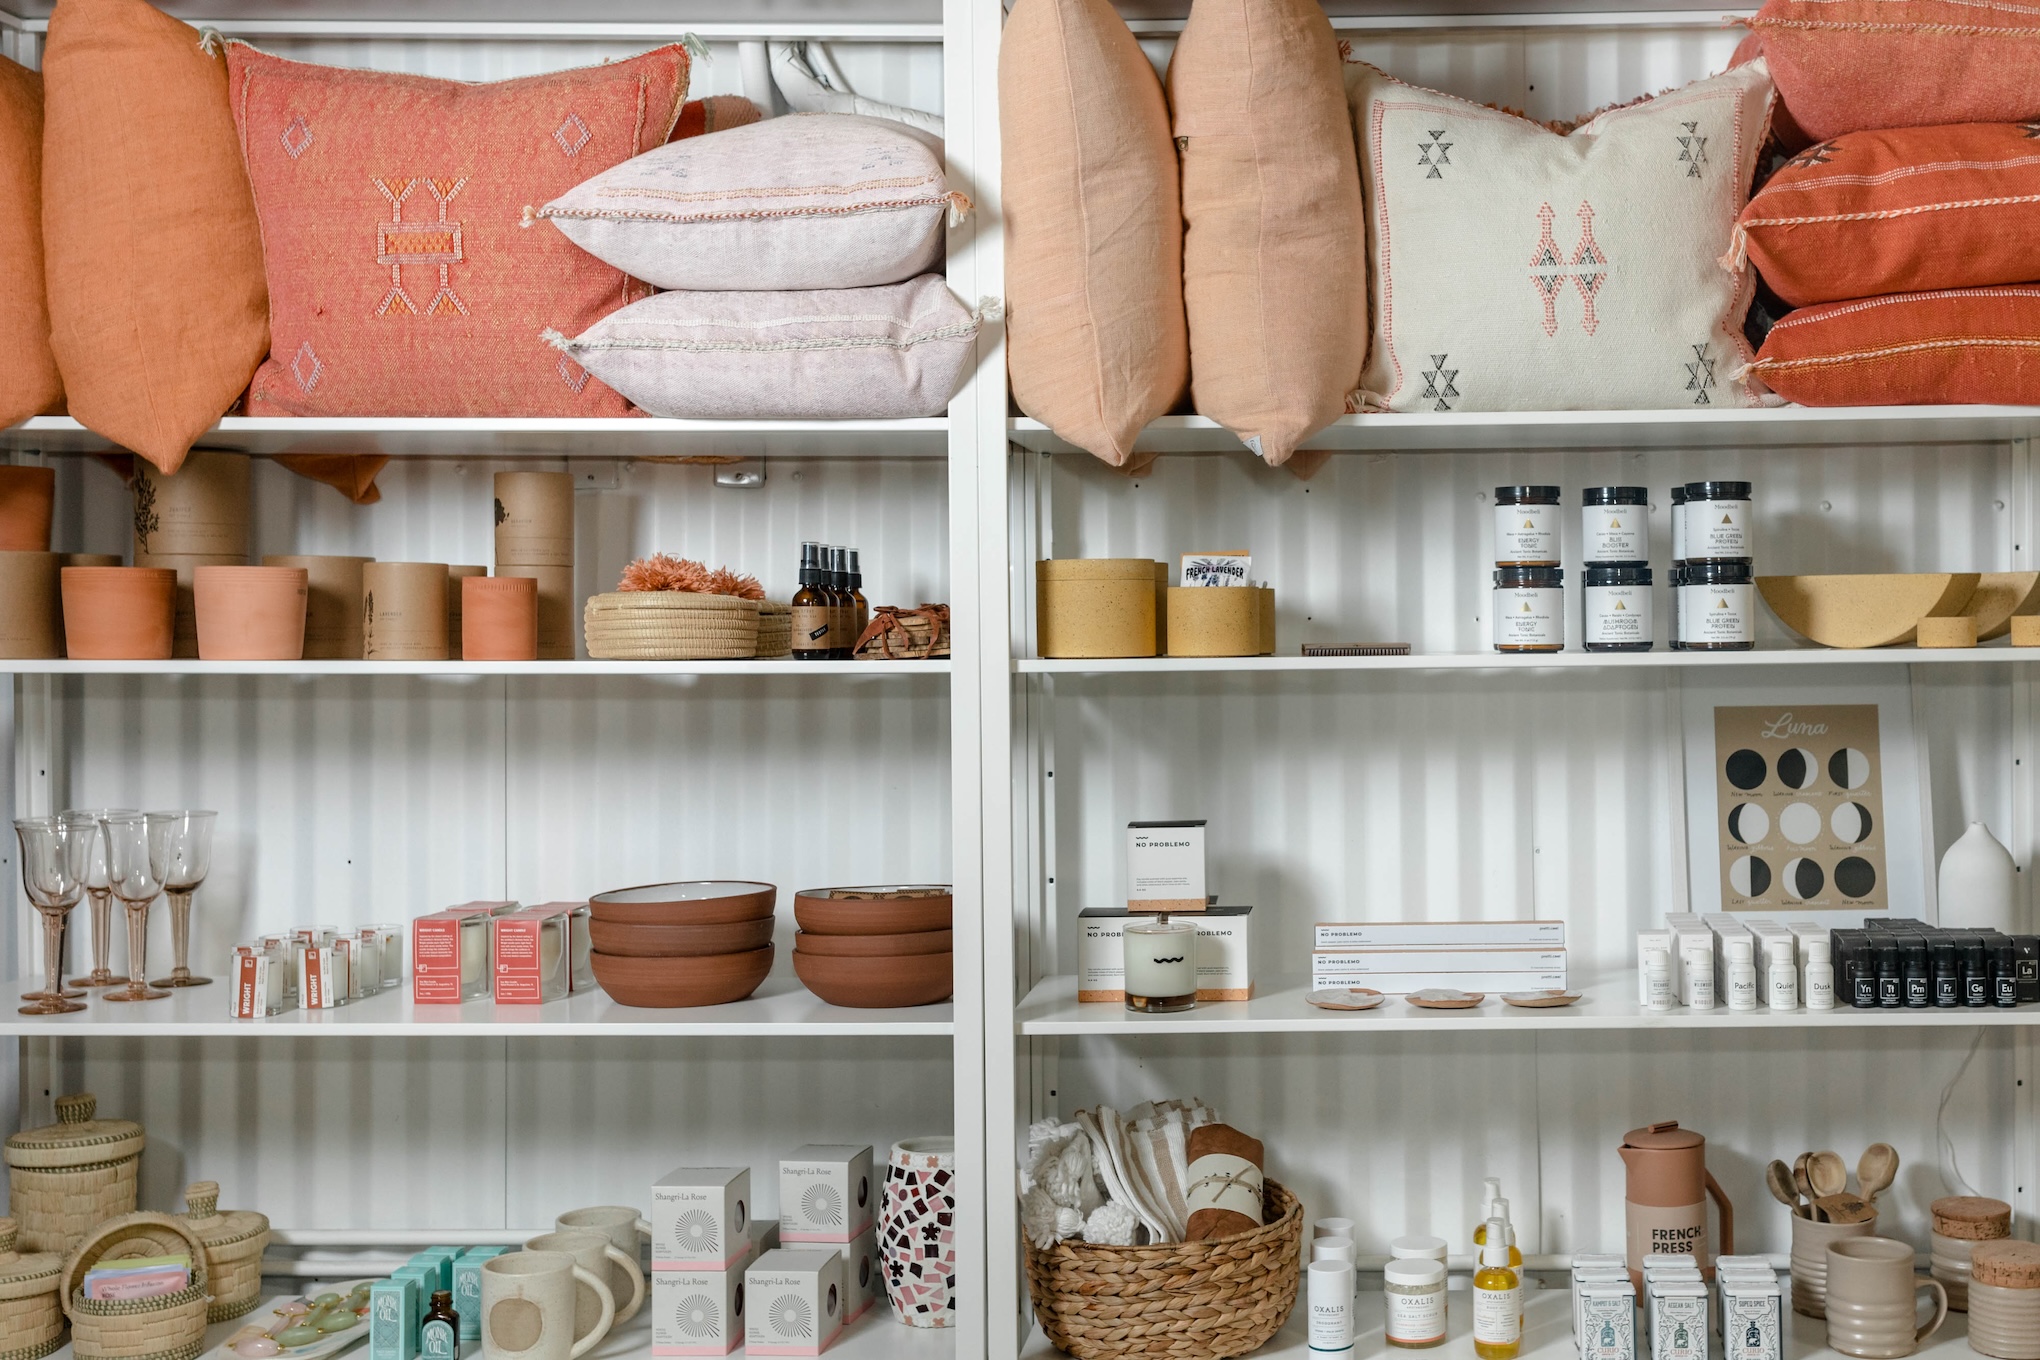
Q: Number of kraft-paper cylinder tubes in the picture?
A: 9